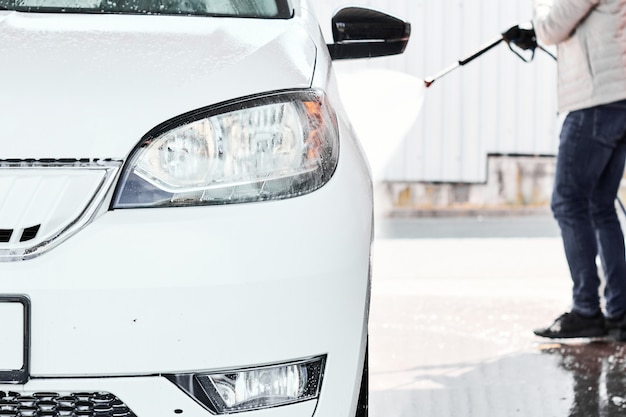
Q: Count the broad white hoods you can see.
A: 1